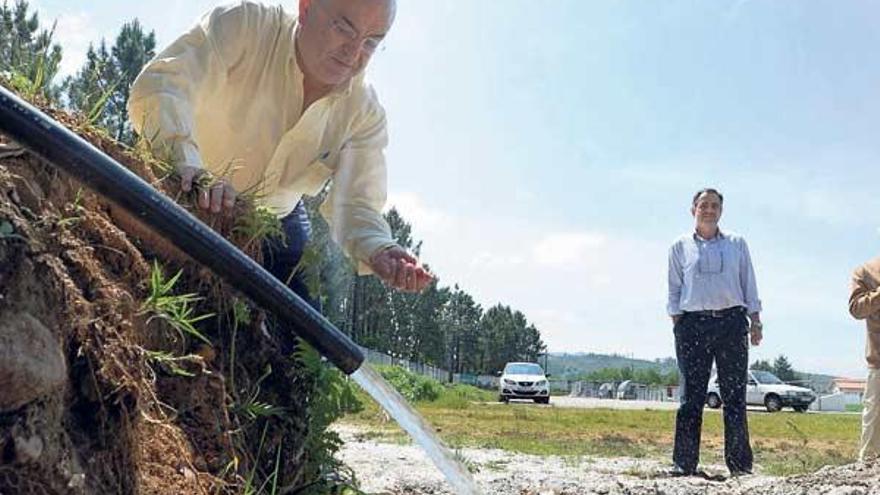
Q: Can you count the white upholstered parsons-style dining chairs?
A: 0